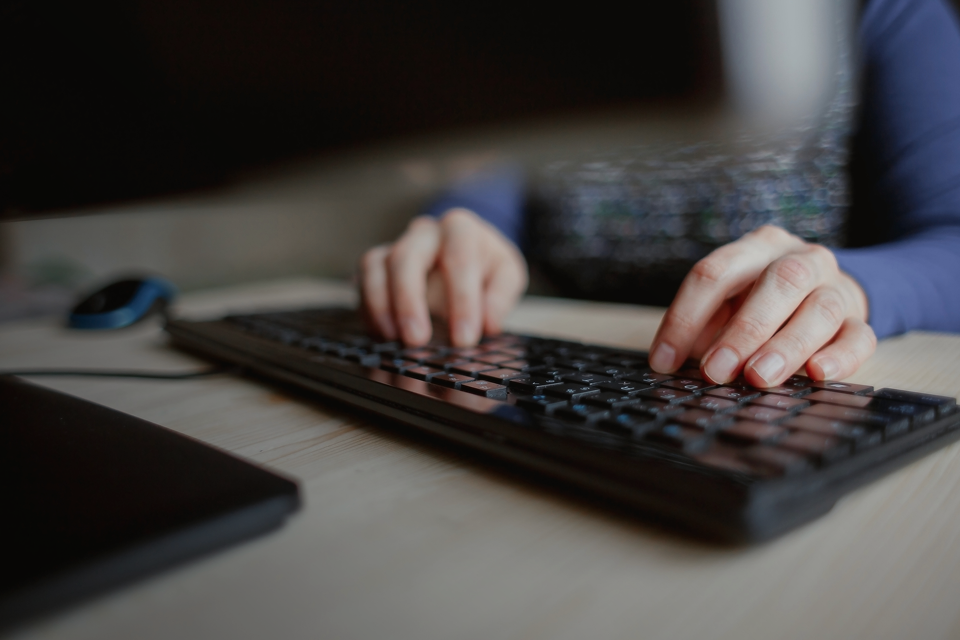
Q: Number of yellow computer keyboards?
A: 0